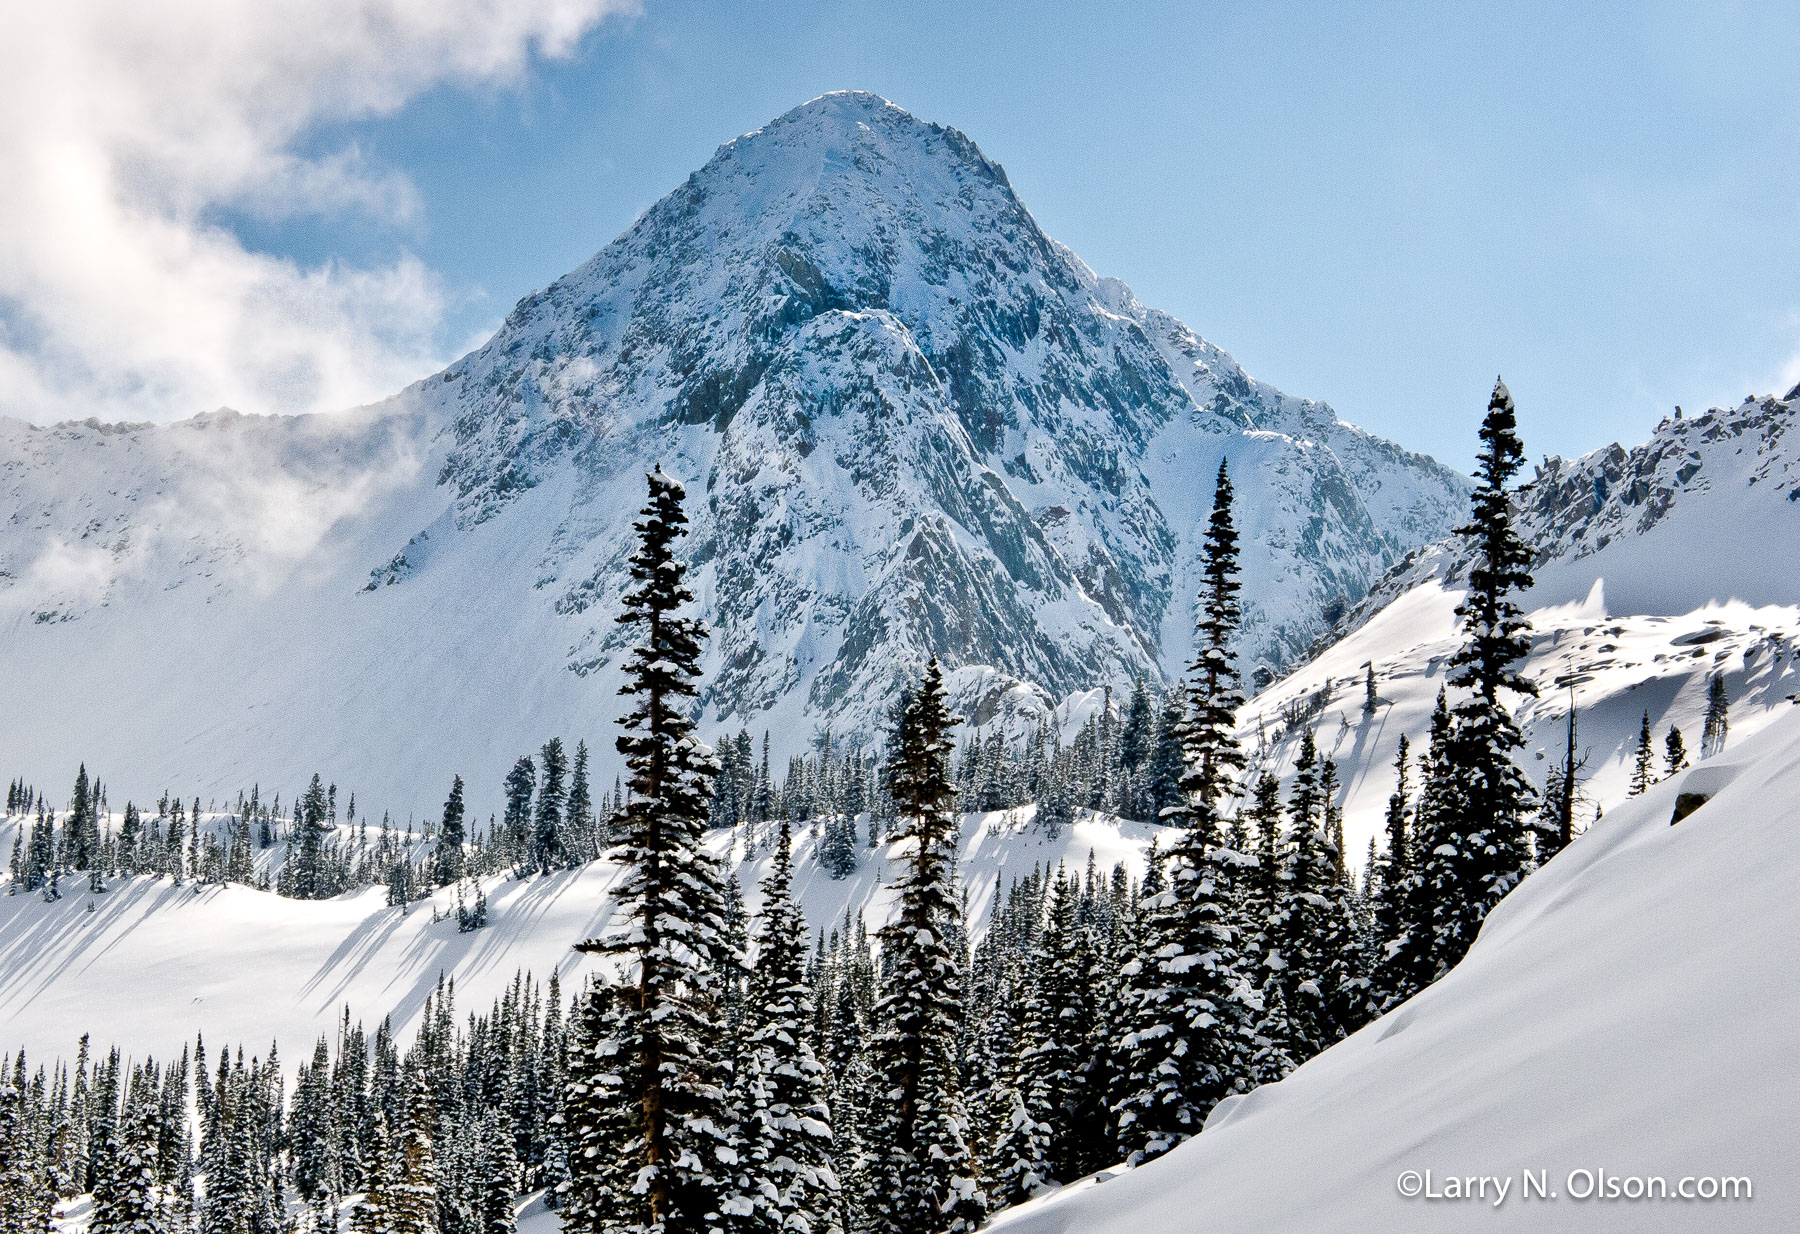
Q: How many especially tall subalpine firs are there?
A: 4